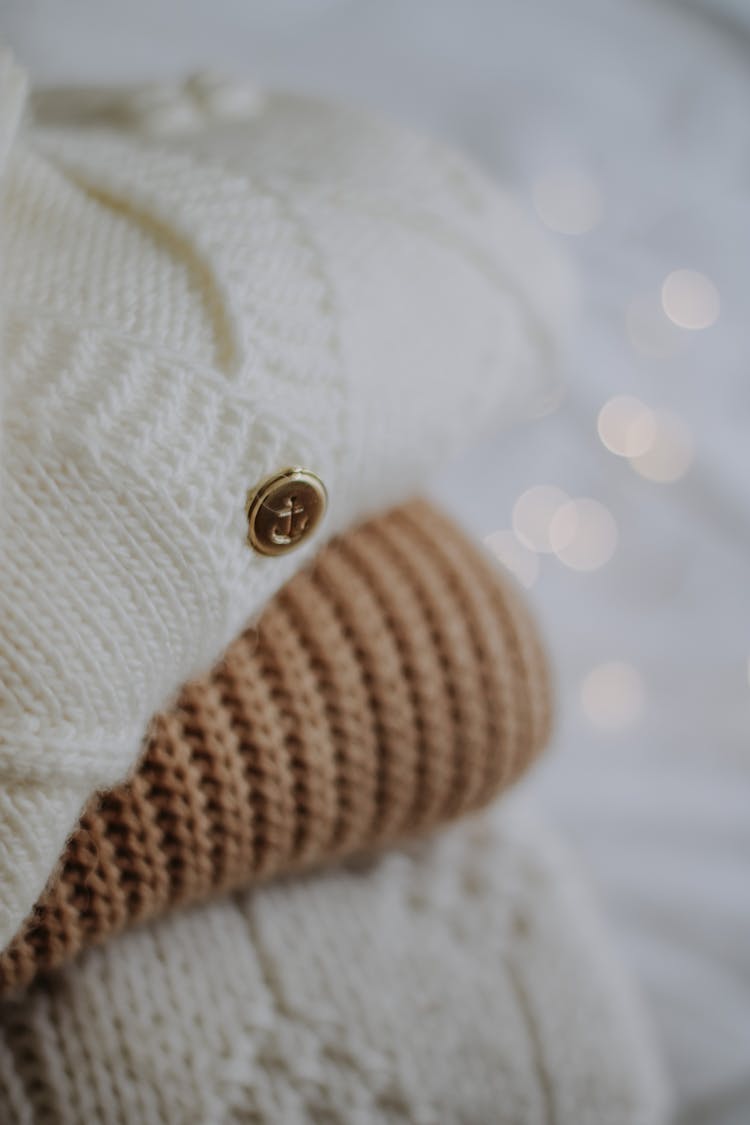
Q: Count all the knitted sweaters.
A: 3